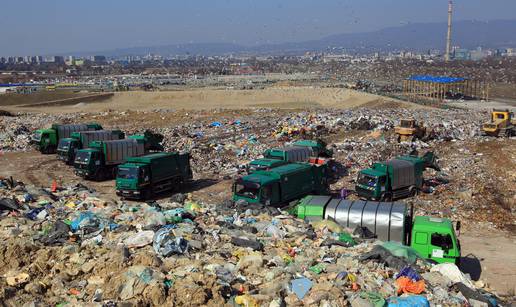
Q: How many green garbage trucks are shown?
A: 8